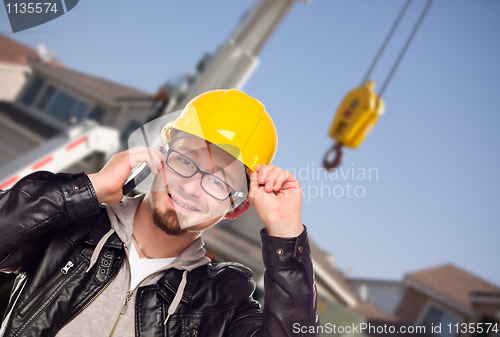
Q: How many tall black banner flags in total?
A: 0